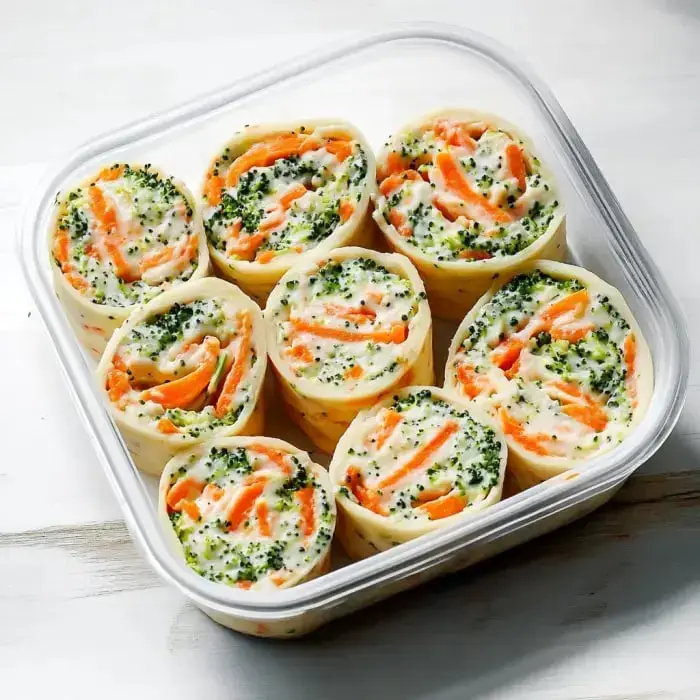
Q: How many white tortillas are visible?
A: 8